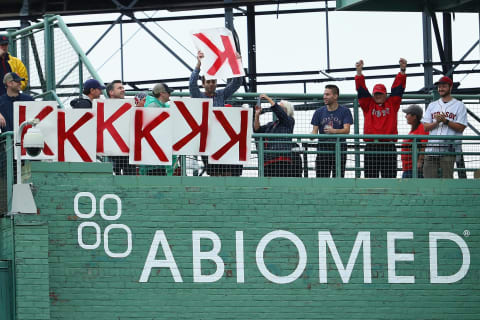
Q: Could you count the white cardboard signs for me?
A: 7